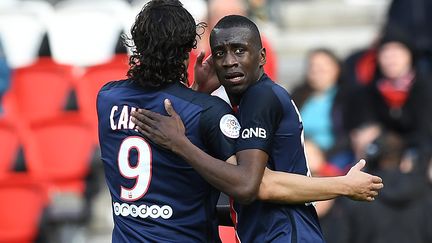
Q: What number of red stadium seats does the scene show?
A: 5